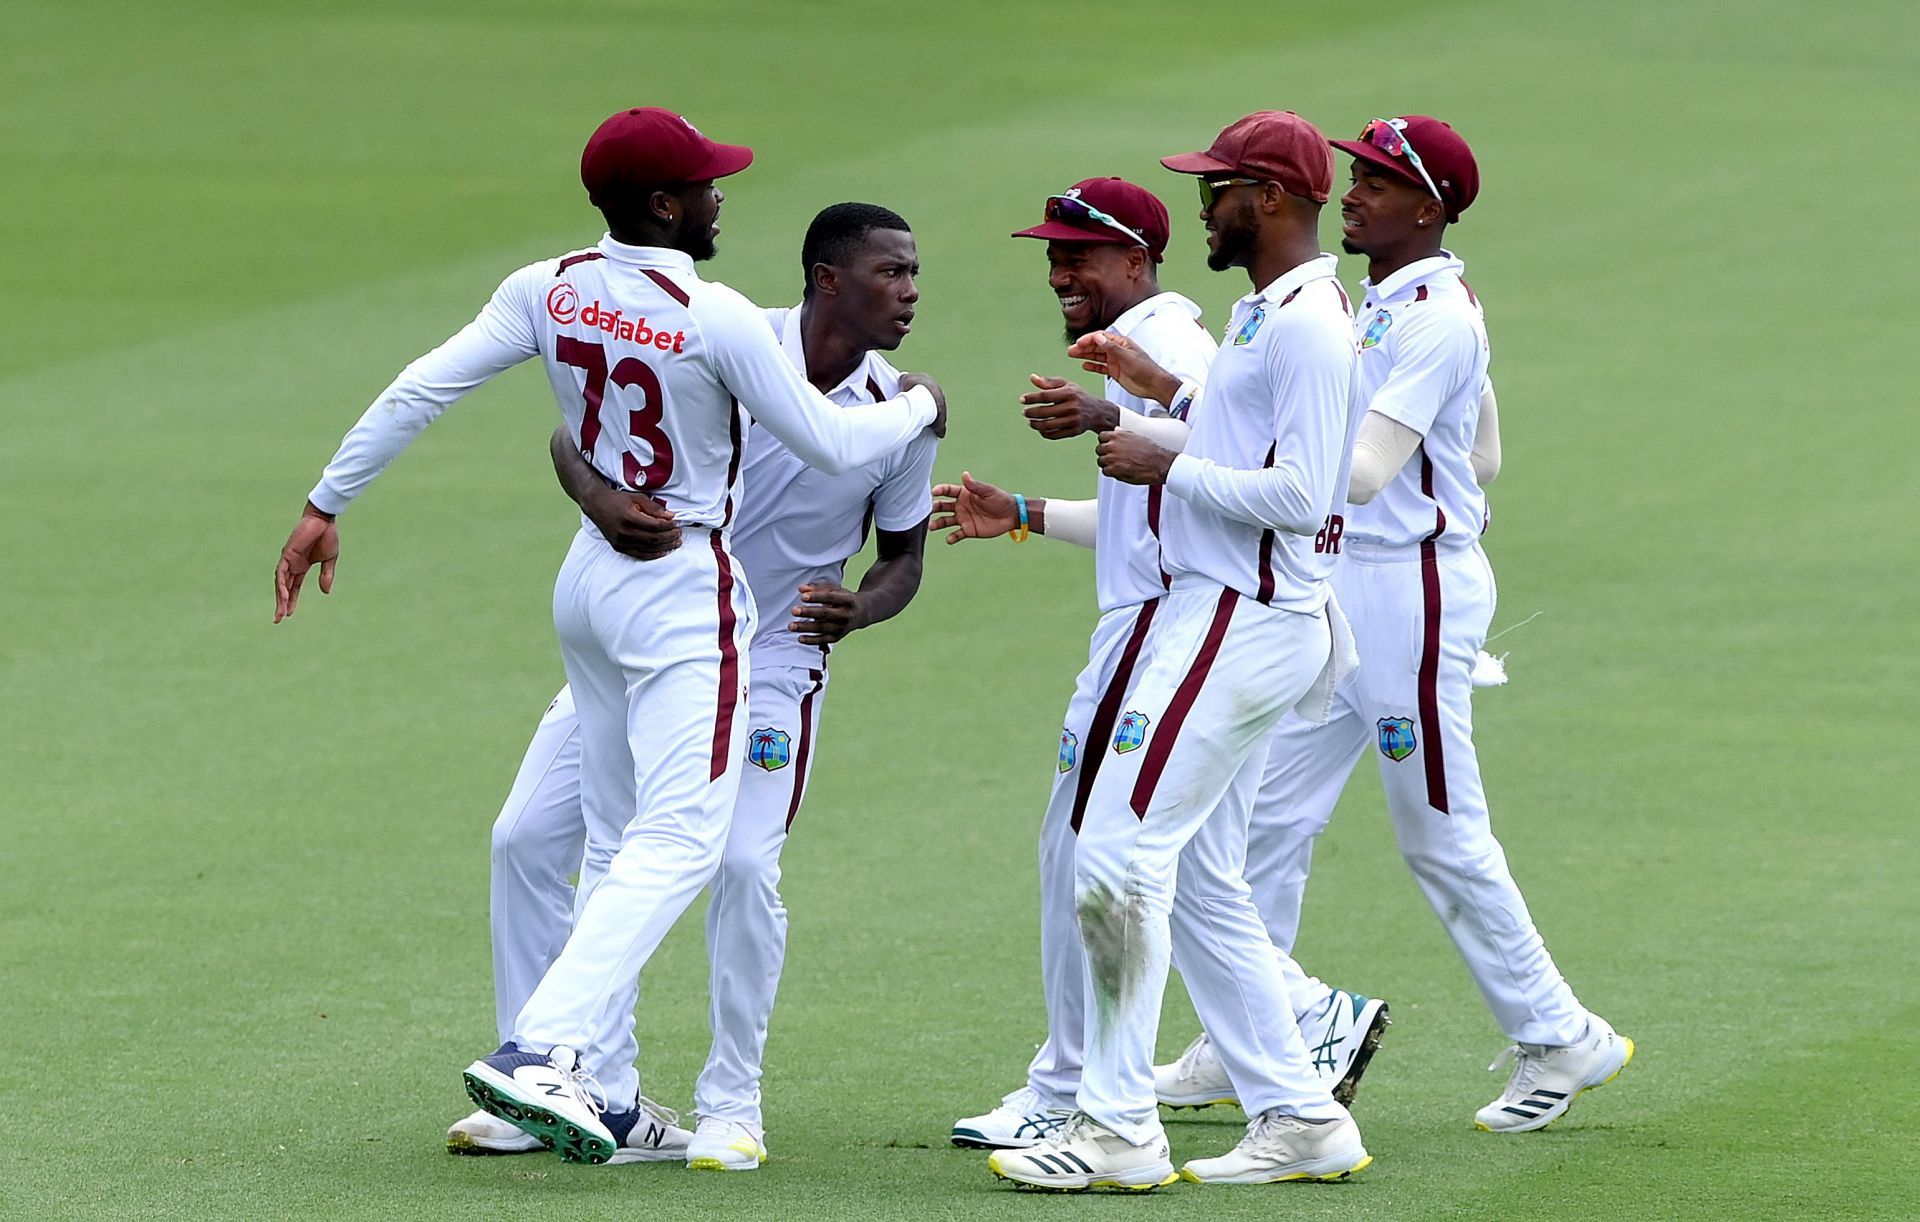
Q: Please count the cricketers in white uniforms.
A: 5